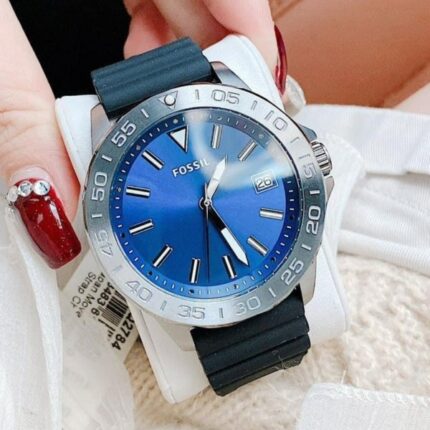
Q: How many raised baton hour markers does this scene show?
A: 10